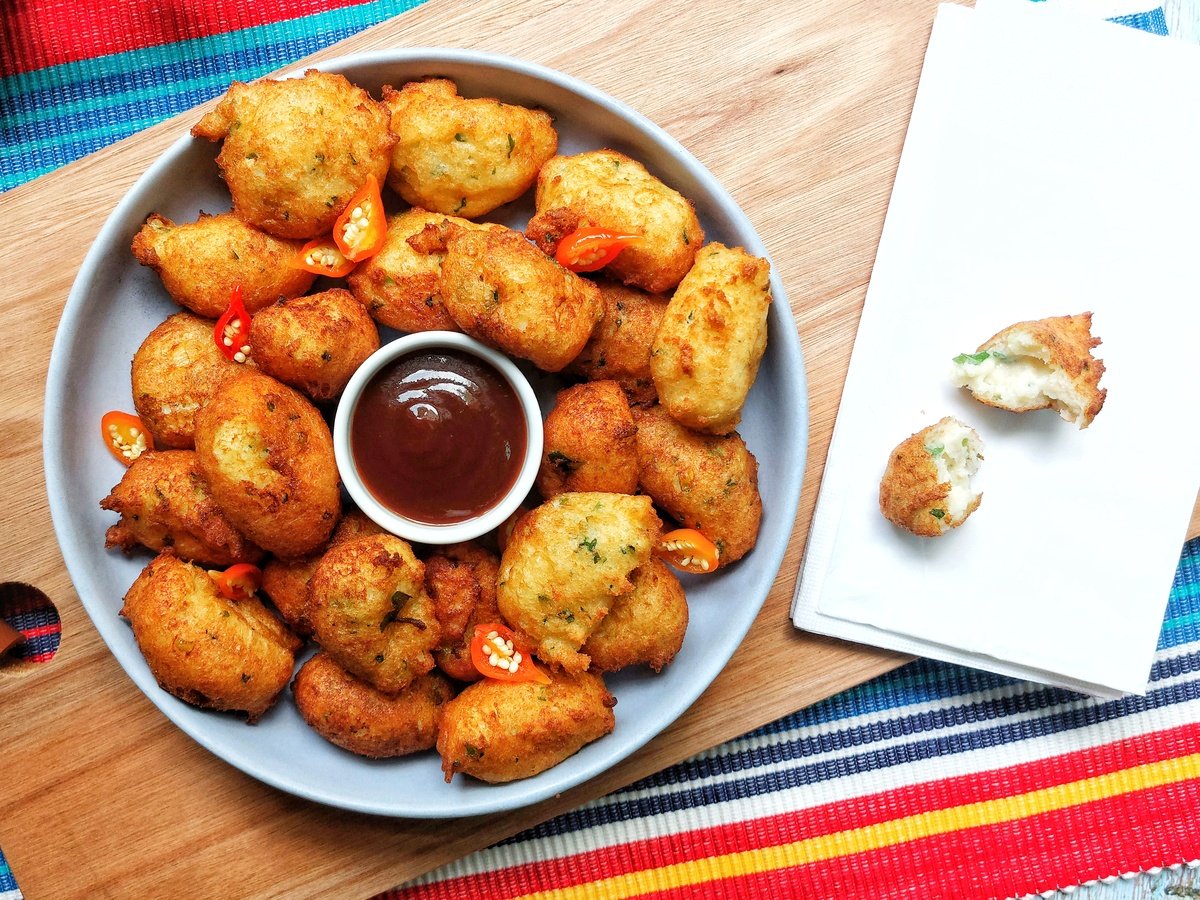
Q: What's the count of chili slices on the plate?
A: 8